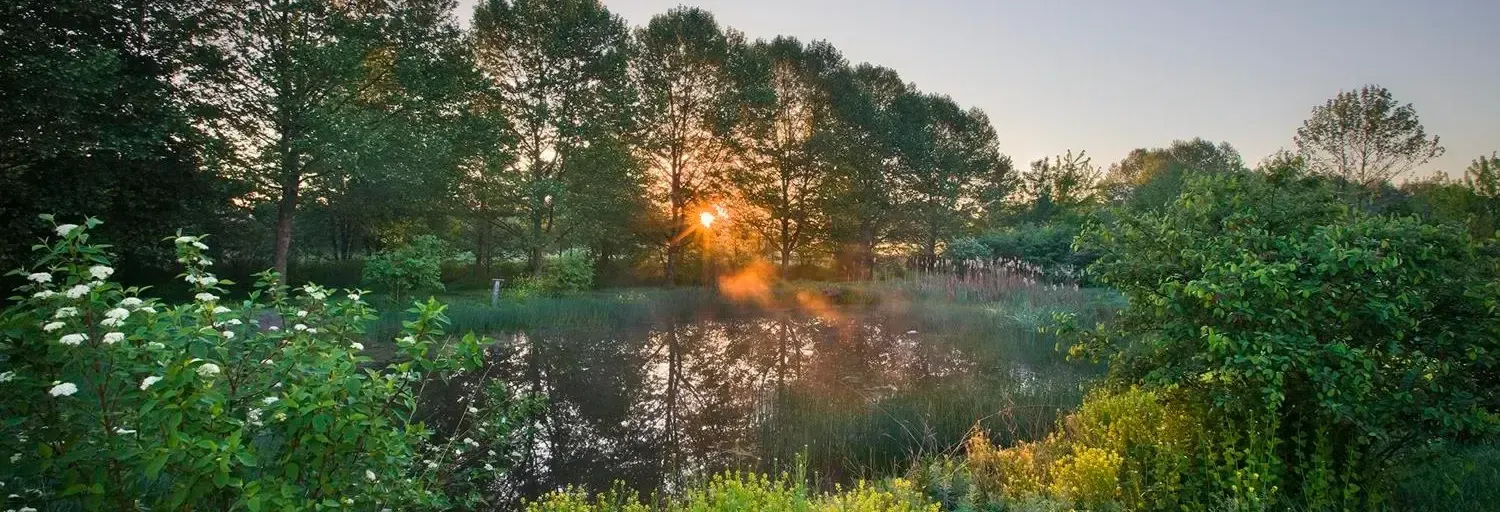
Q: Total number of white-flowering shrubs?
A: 1